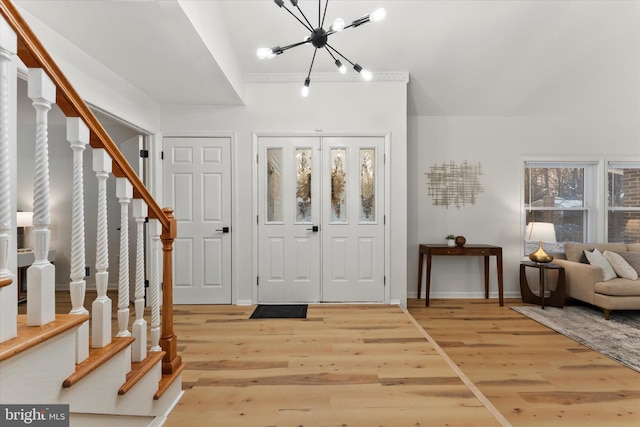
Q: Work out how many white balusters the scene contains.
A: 7